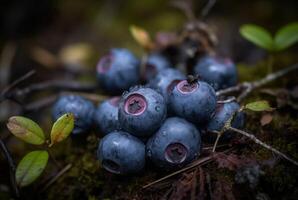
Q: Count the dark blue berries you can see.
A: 11